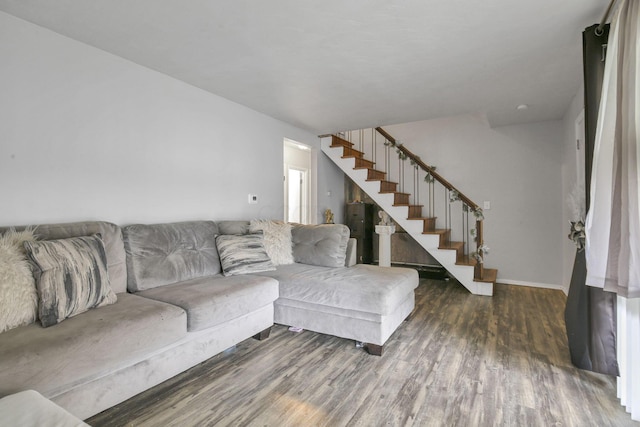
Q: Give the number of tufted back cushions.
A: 2